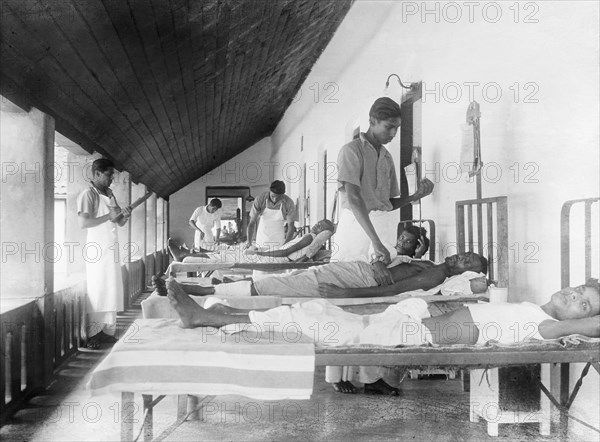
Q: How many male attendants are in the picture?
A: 4